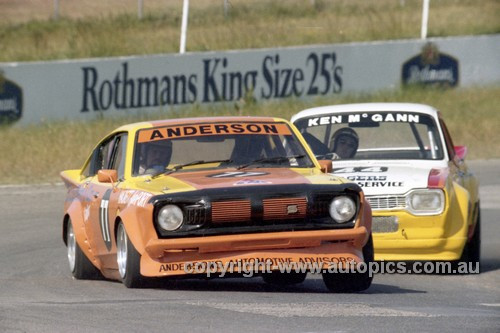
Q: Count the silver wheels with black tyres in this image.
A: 2